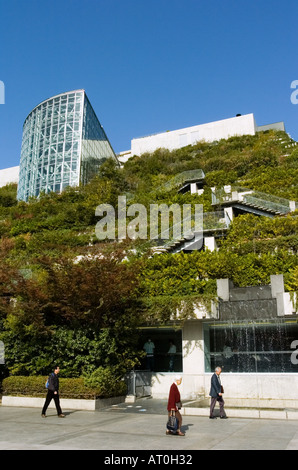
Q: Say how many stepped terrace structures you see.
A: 3